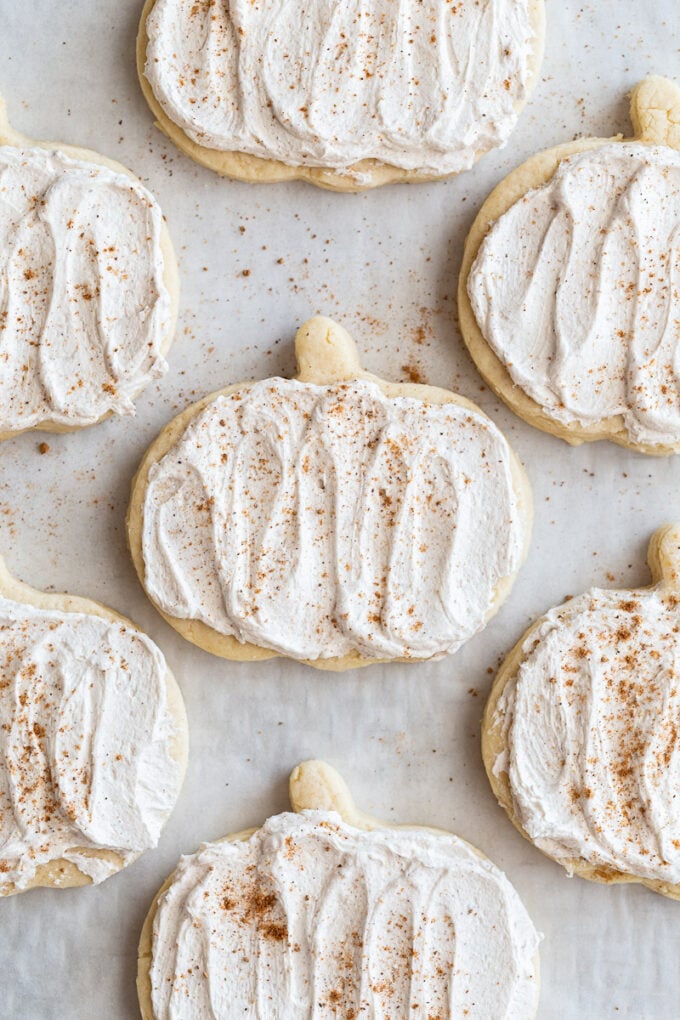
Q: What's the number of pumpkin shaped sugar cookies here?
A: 7